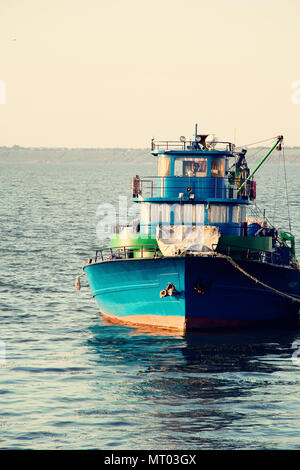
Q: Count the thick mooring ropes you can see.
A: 1